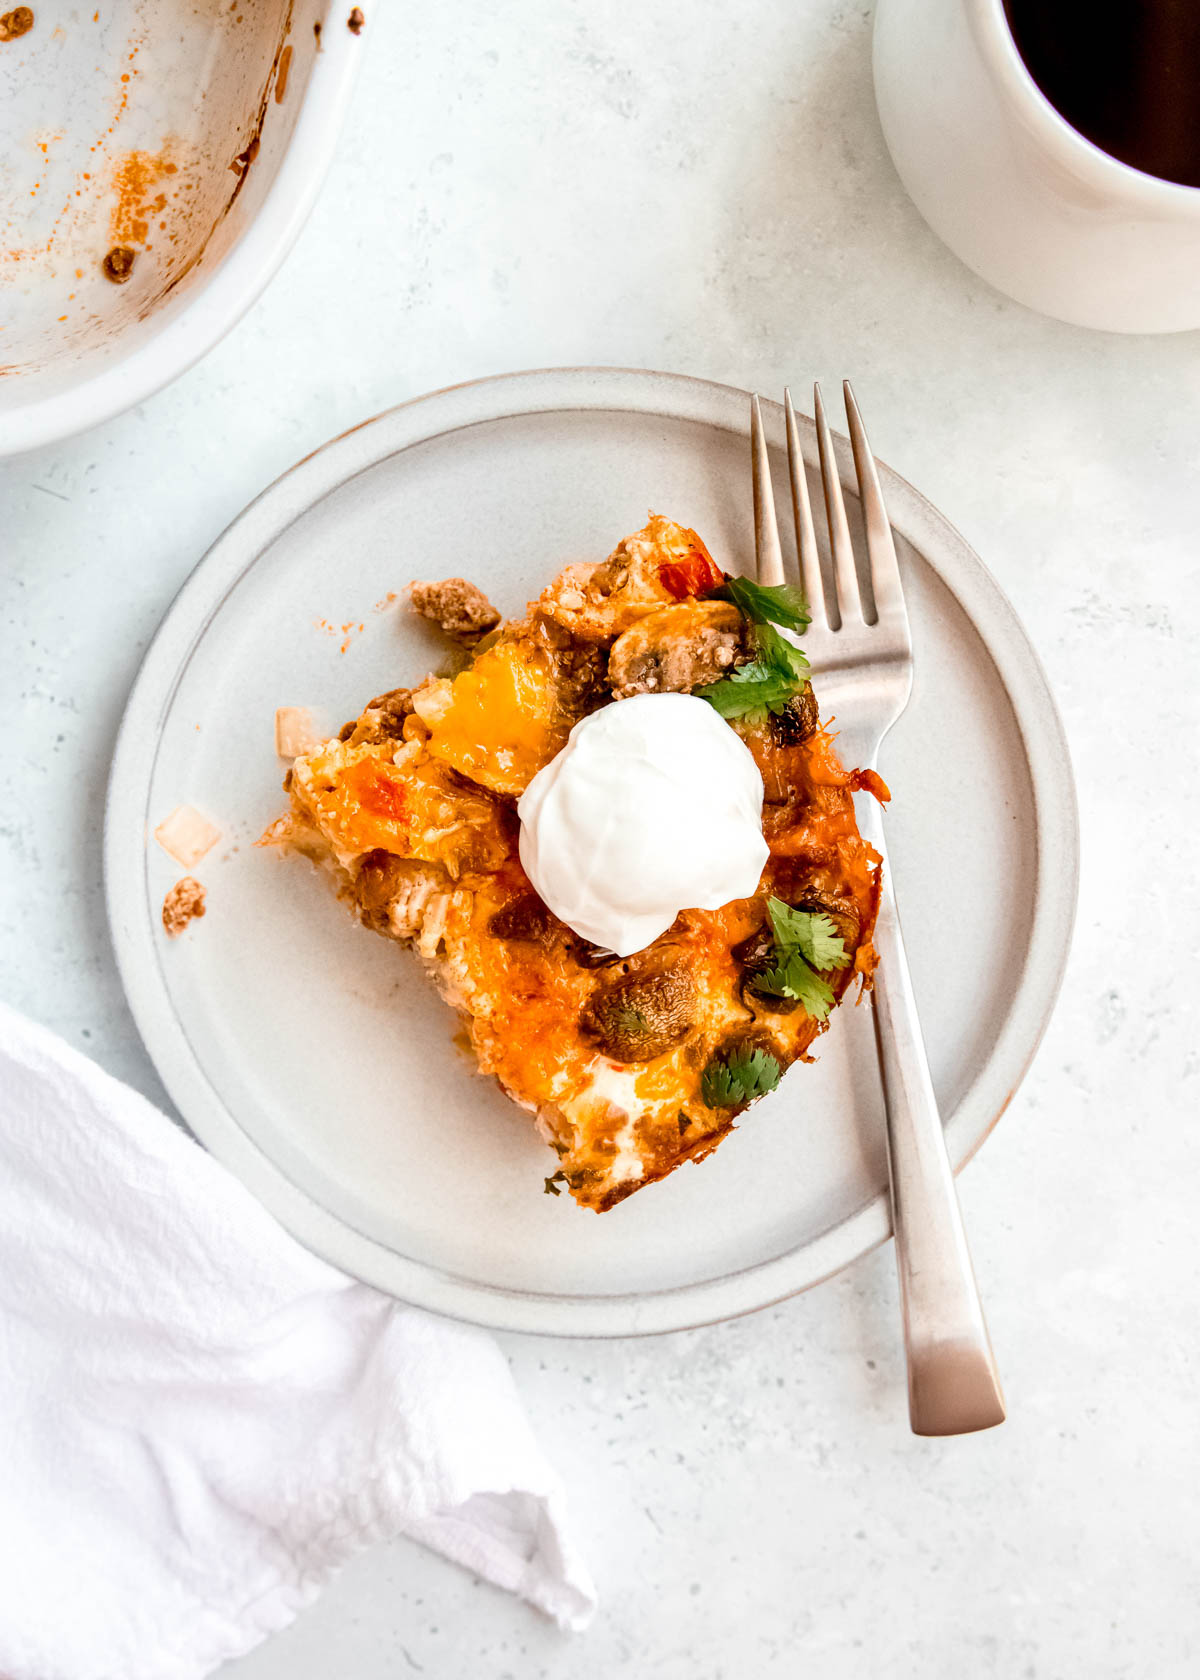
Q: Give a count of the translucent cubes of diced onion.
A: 2